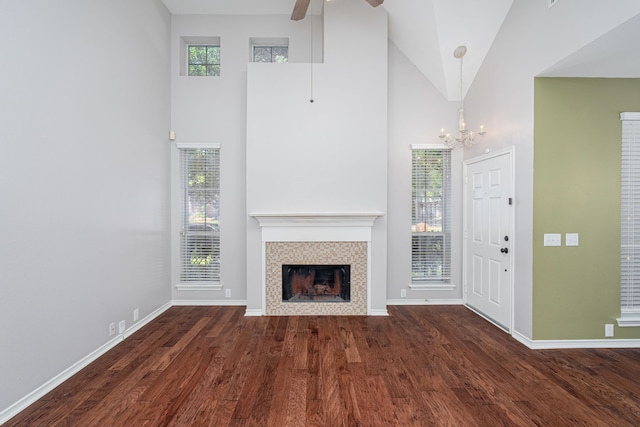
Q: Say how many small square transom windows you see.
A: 2